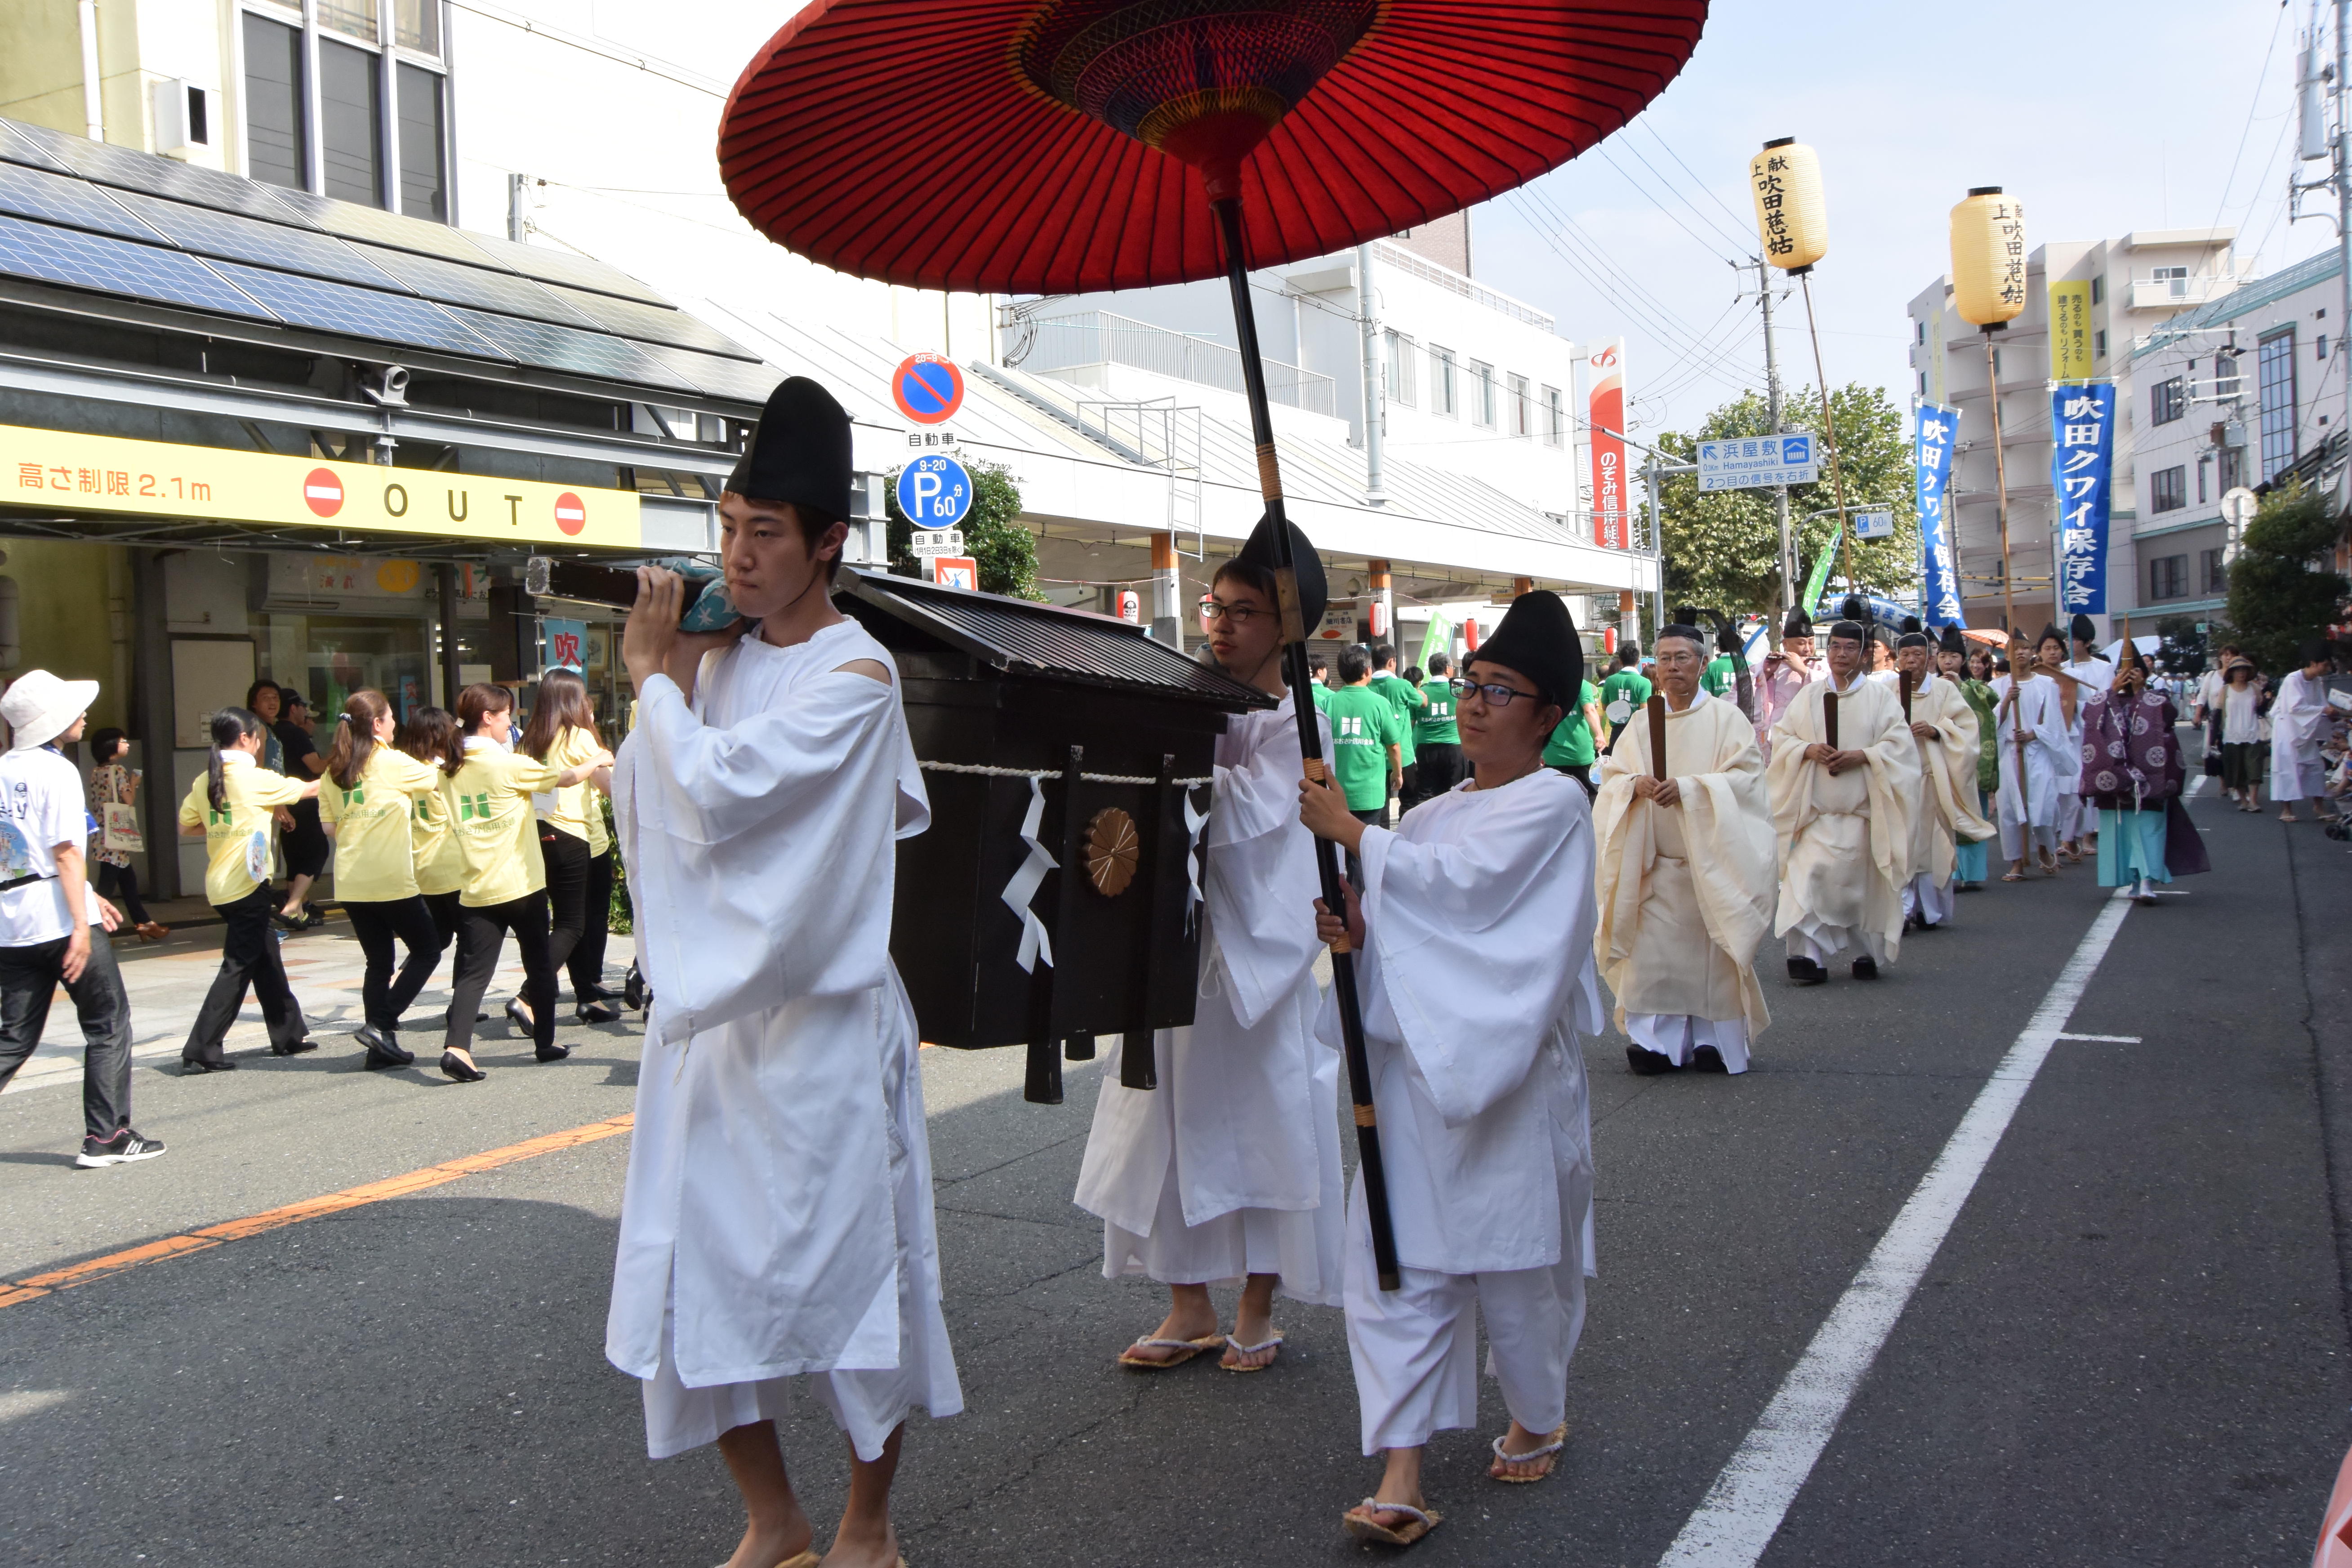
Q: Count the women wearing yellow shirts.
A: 6